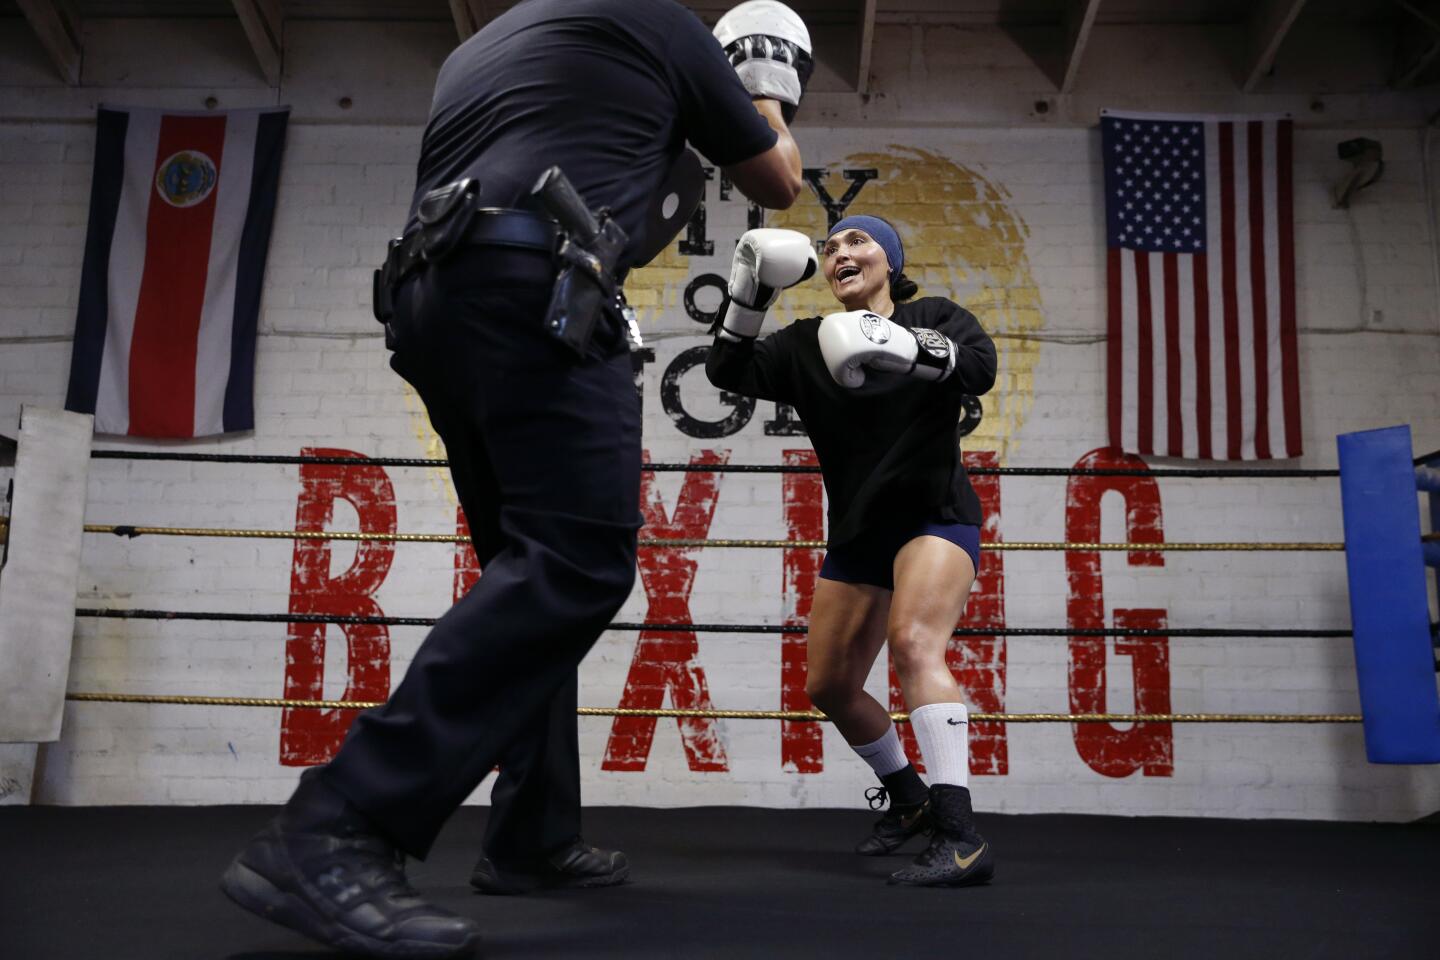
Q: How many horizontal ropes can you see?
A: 4